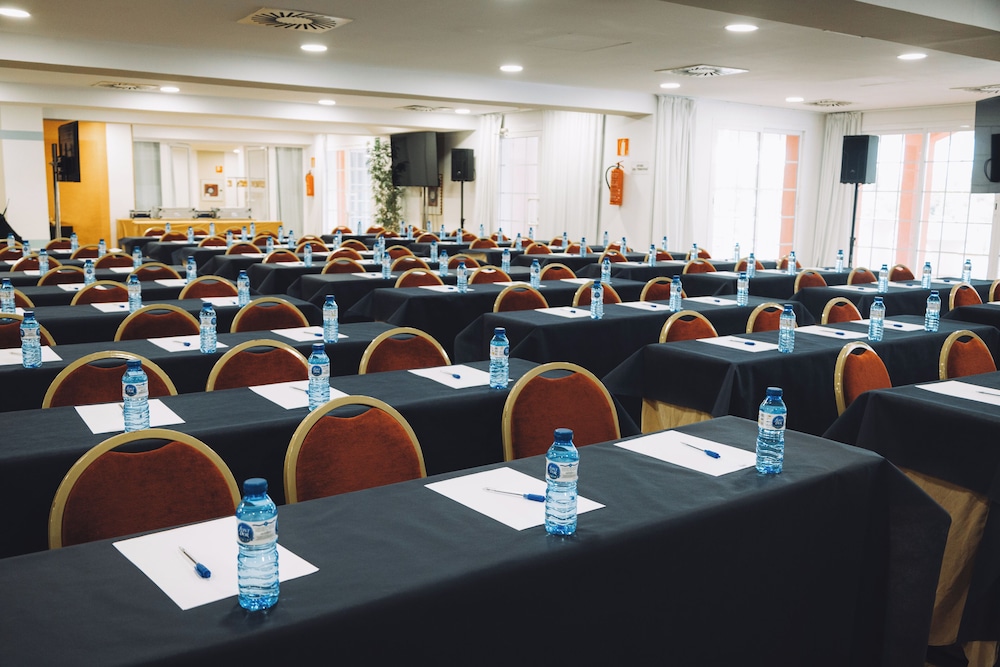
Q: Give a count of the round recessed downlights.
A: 10